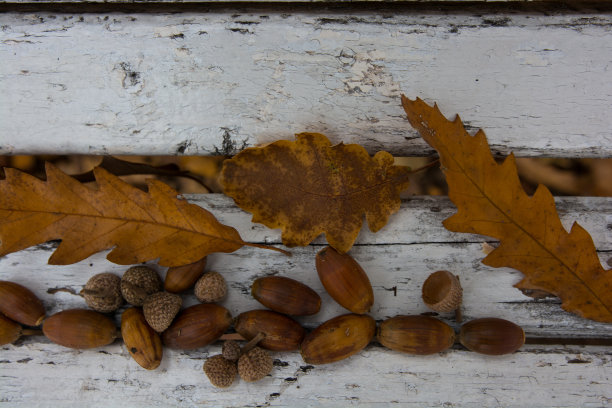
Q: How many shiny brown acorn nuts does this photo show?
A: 12